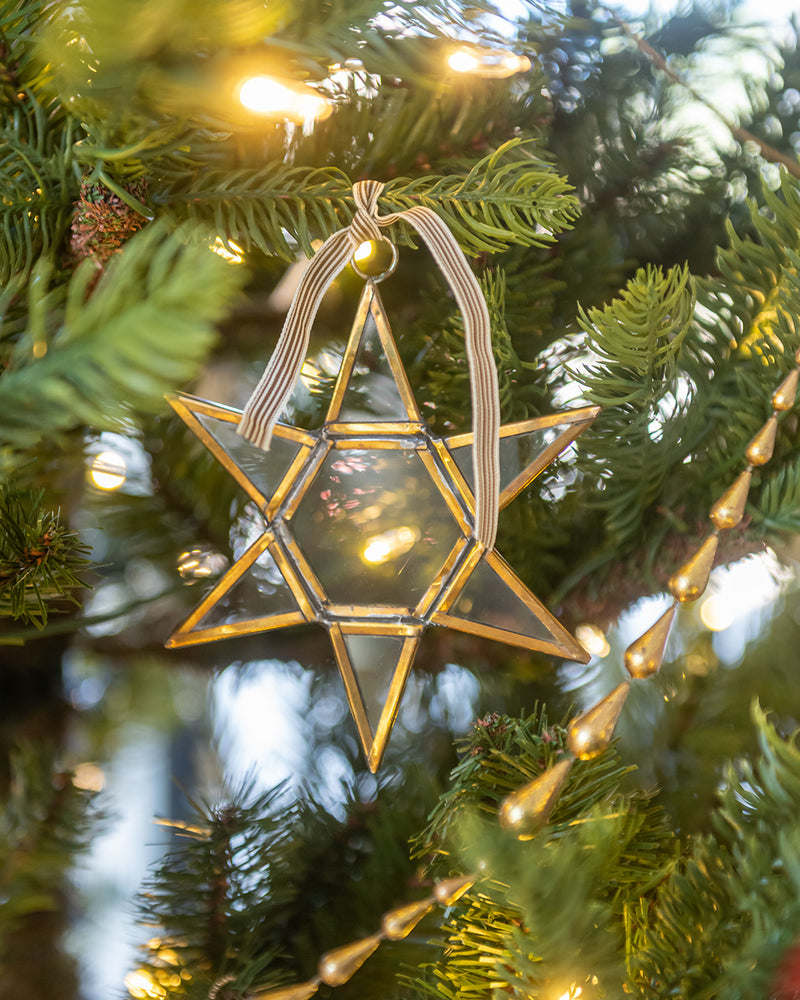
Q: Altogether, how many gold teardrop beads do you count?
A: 12